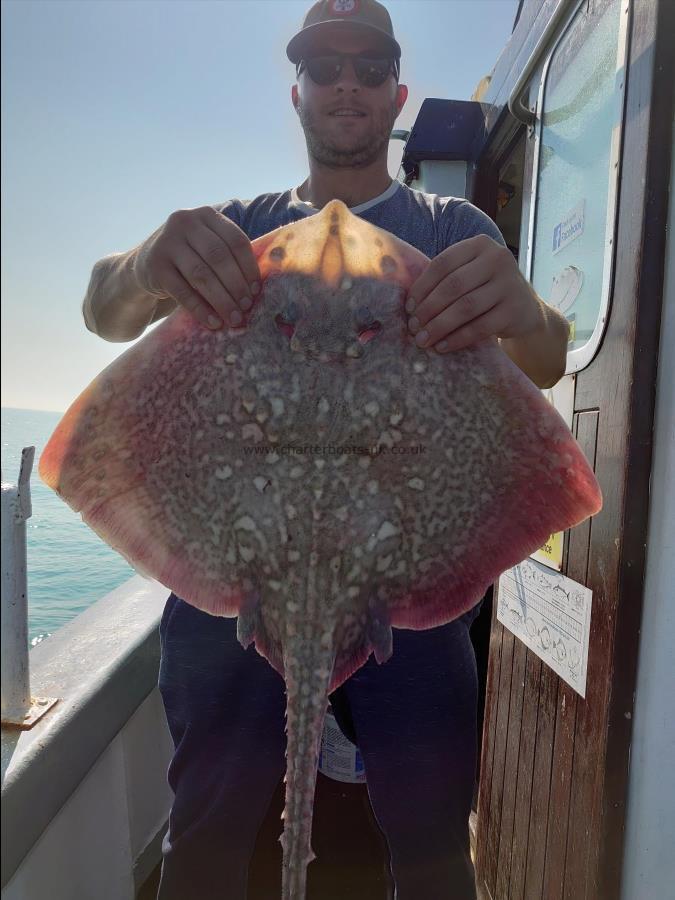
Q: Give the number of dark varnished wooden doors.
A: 1